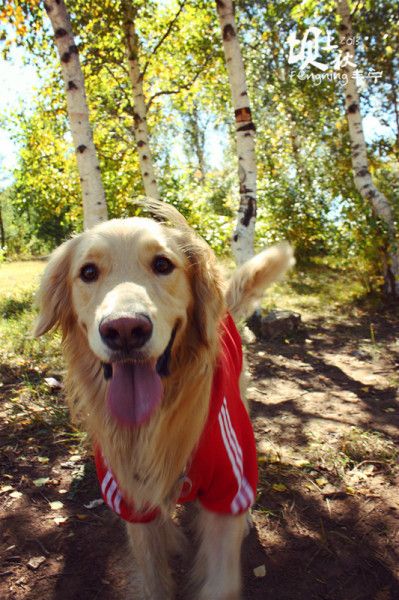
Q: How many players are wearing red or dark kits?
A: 0